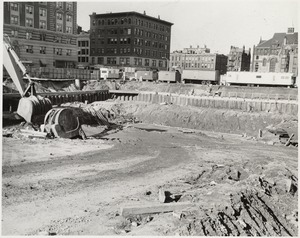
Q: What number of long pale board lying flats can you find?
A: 1